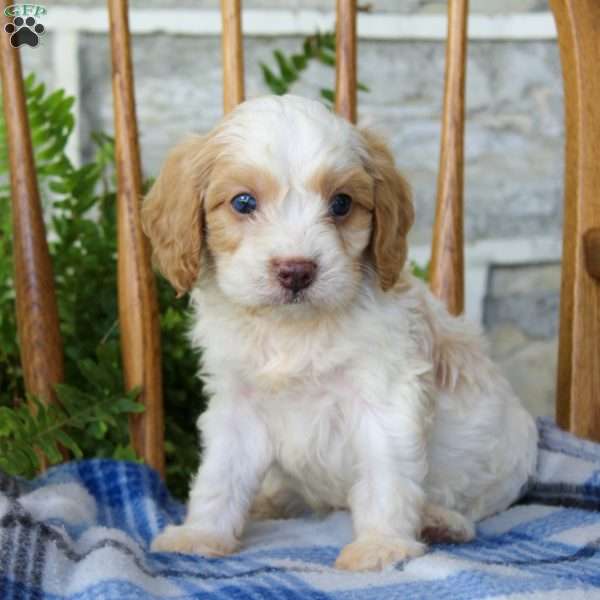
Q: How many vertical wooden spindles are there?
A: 5